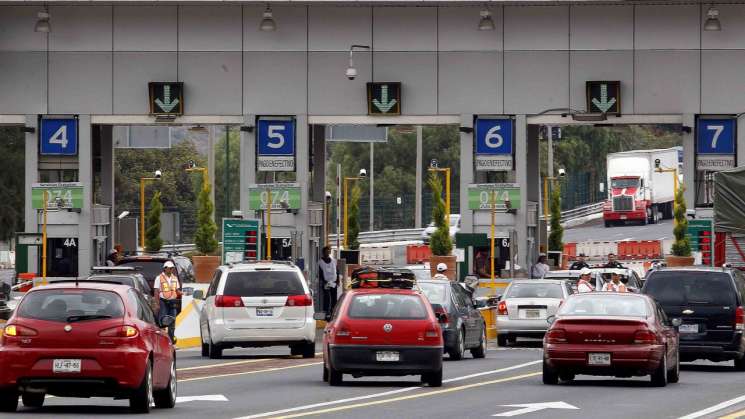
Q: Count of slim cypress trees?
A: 6